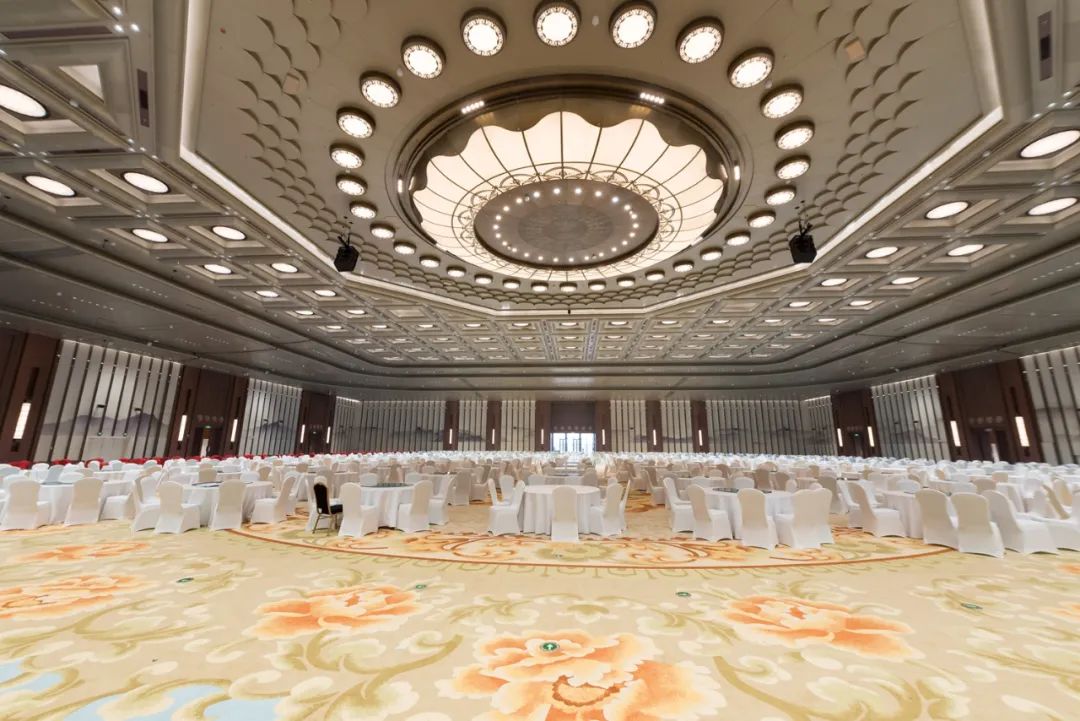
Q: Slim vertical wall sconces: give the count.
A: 15